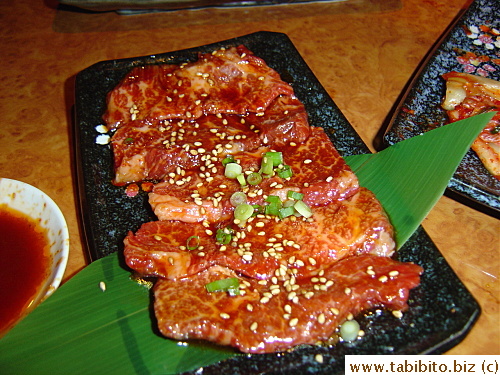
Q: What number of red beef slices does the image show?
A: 5